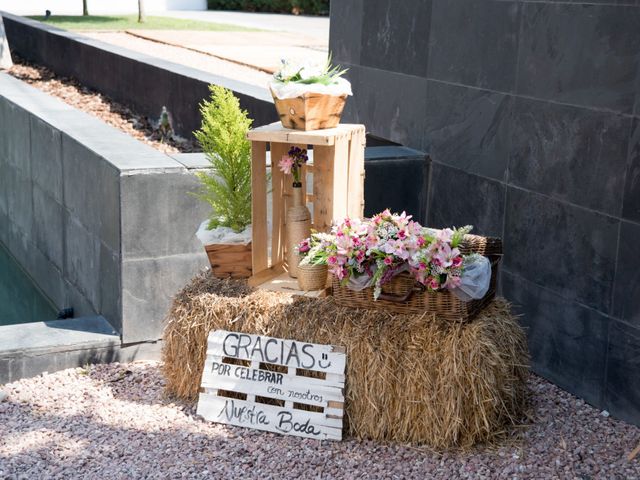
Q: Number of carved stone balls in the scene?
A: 0